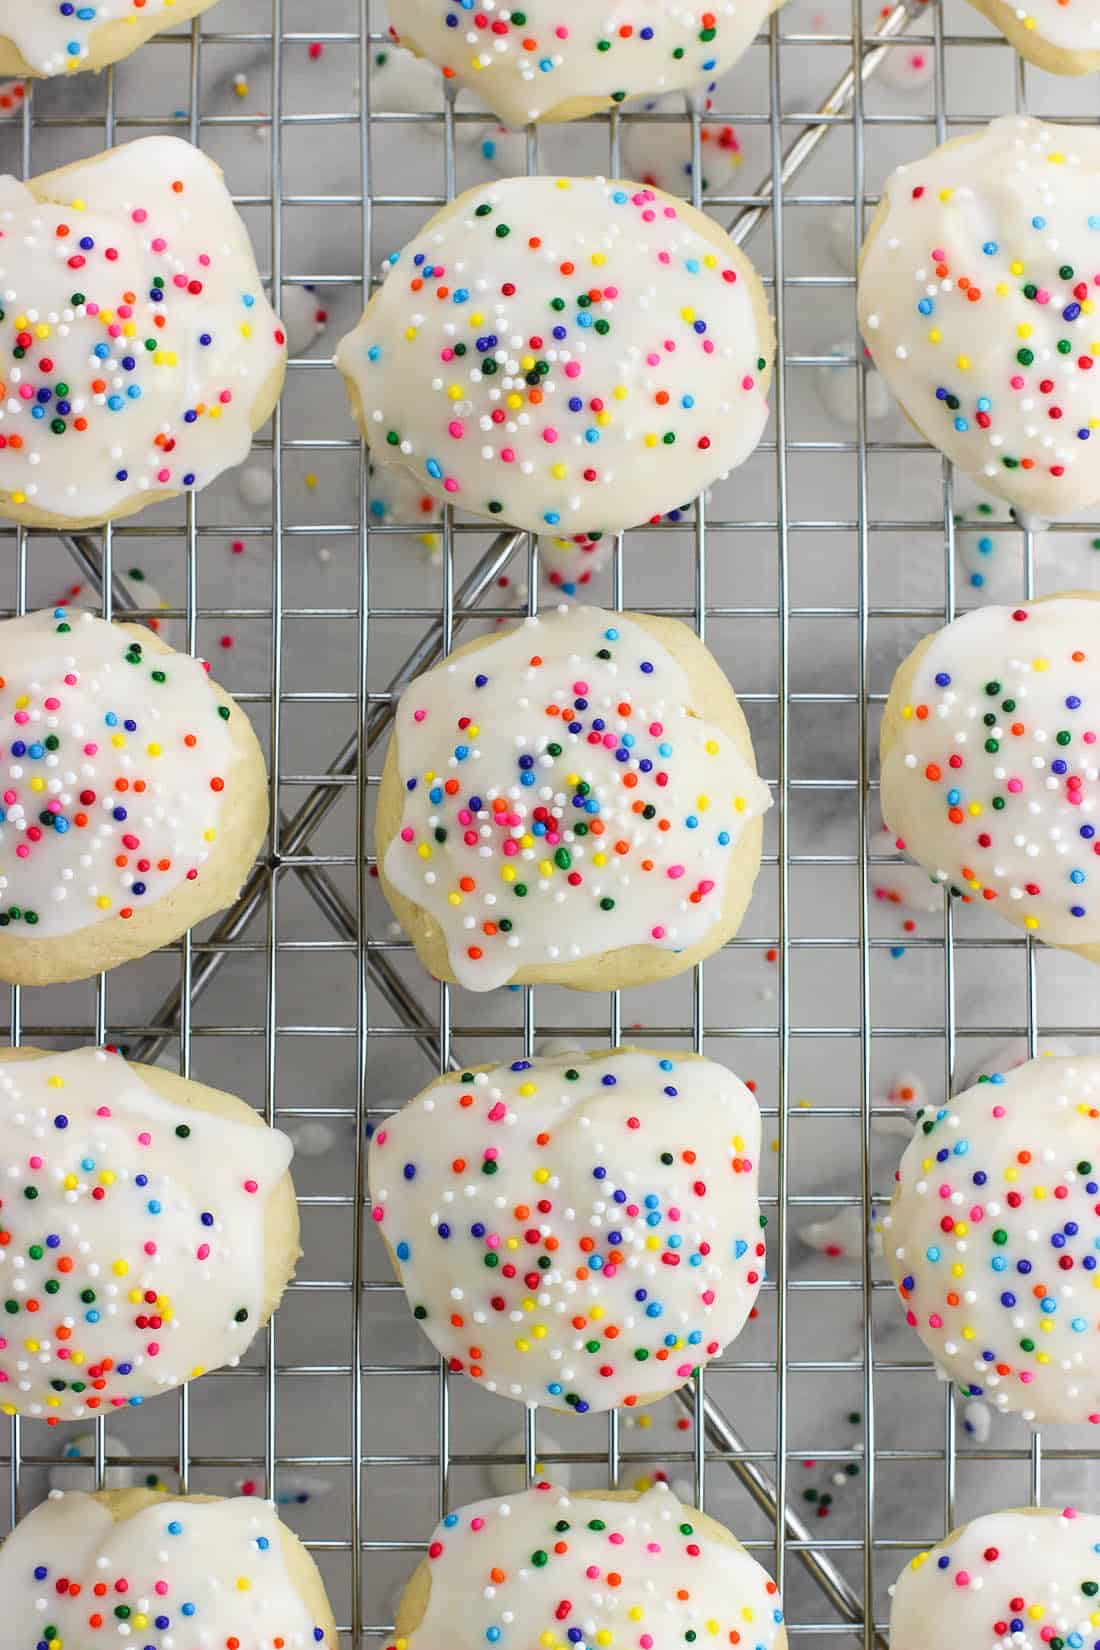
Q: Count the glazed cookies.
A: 15